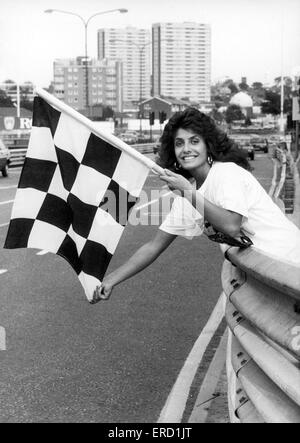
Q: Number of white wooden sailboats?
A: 0